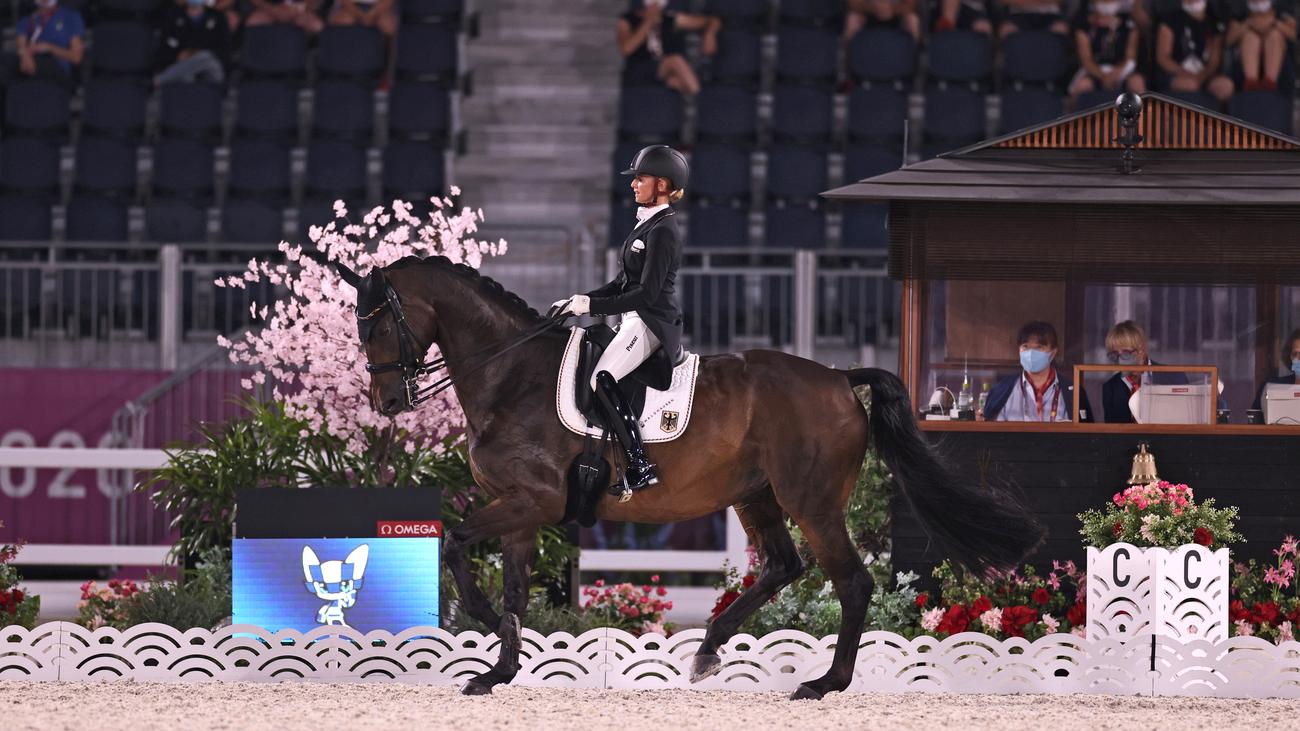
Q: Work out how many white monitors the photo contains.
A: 2